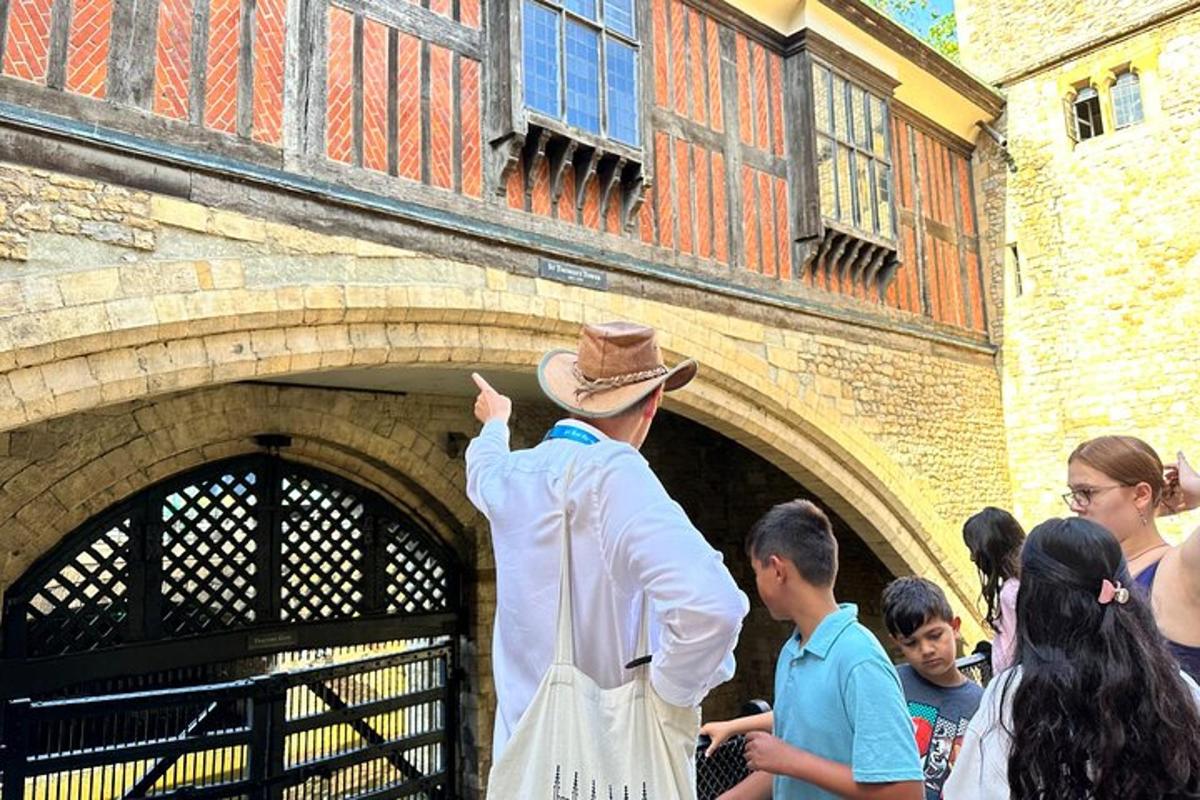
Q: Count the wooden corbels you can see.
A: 13